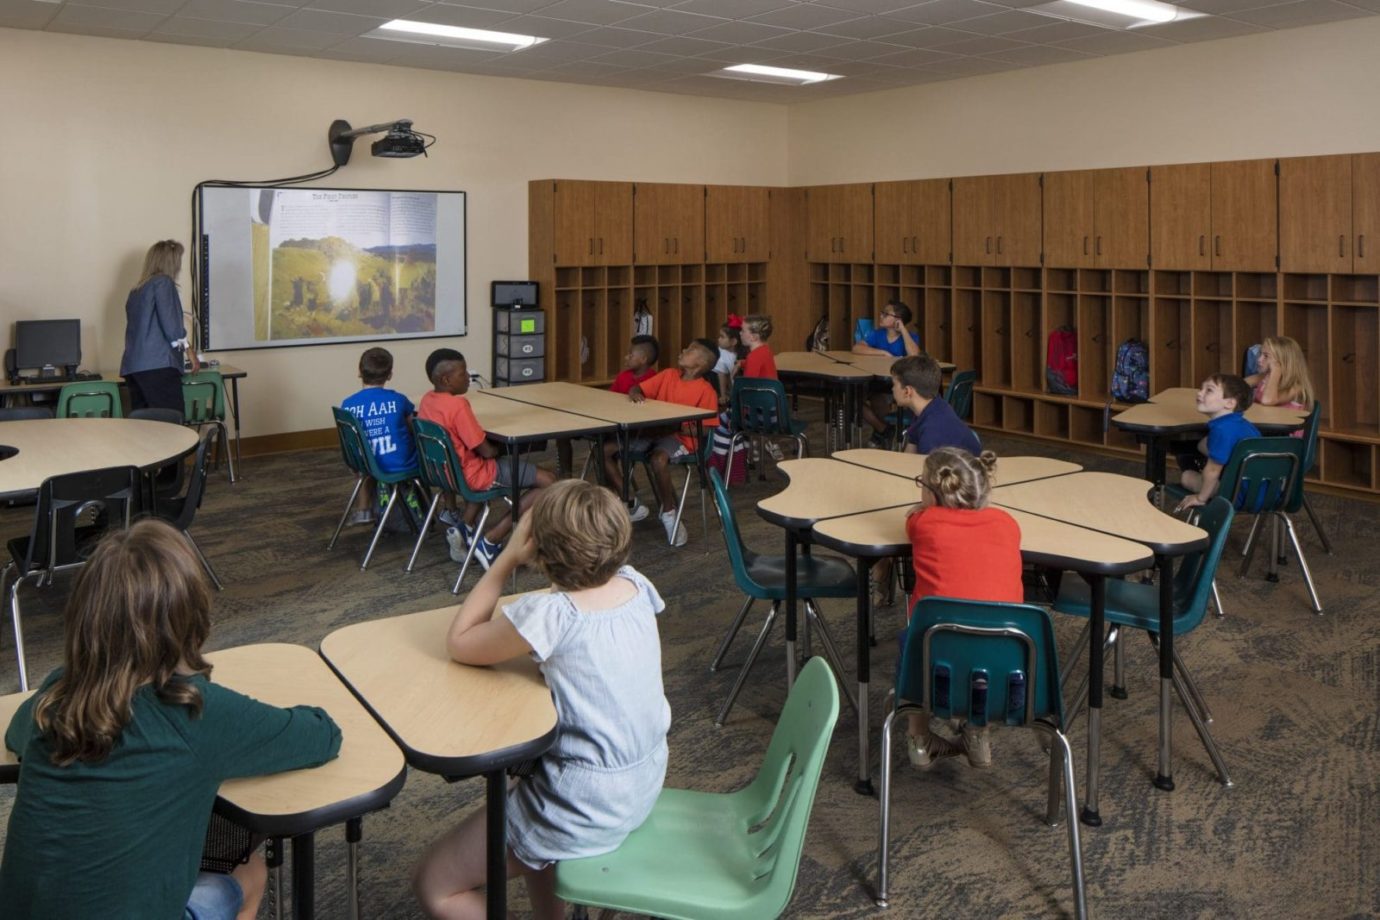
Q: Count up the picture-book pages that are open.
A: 2